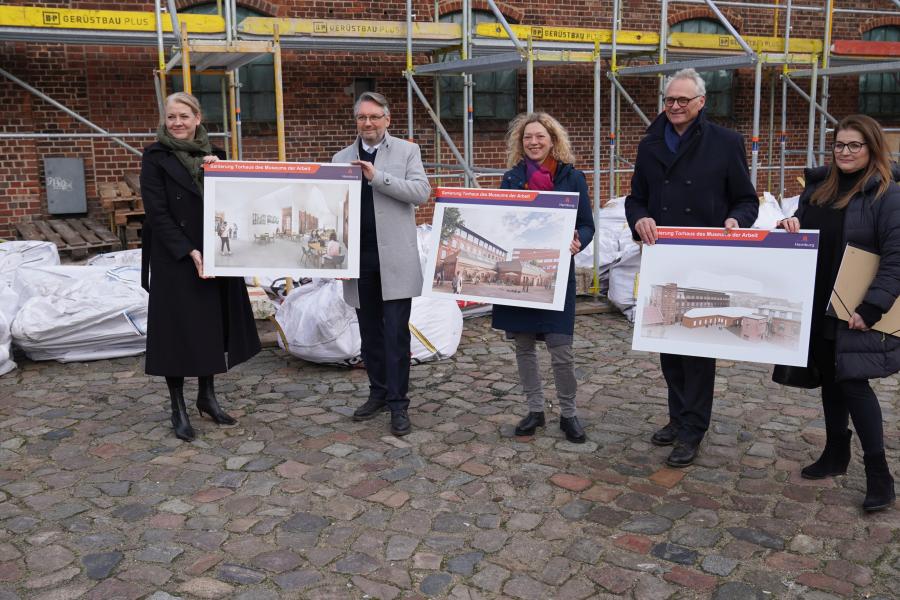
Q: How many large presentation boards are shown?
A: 3